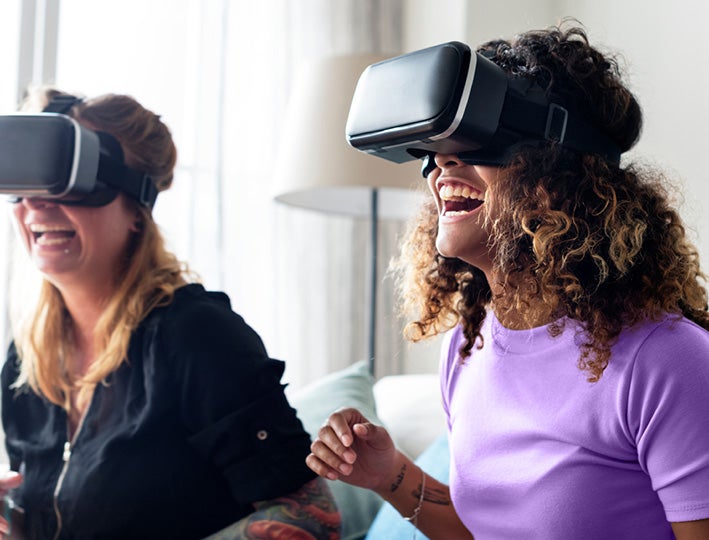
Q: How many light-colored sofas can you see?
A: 1